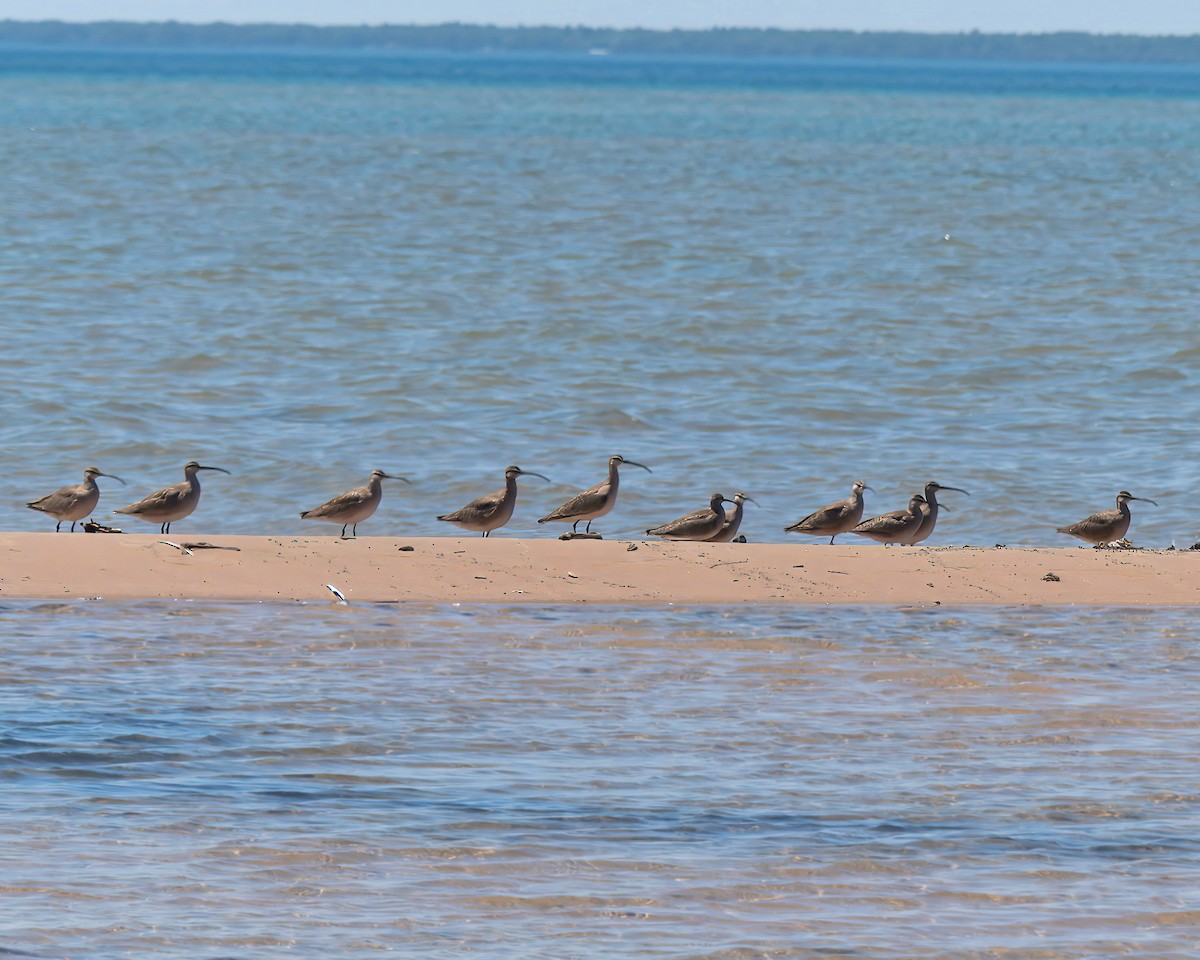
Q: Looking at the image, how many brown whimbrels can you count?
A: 11